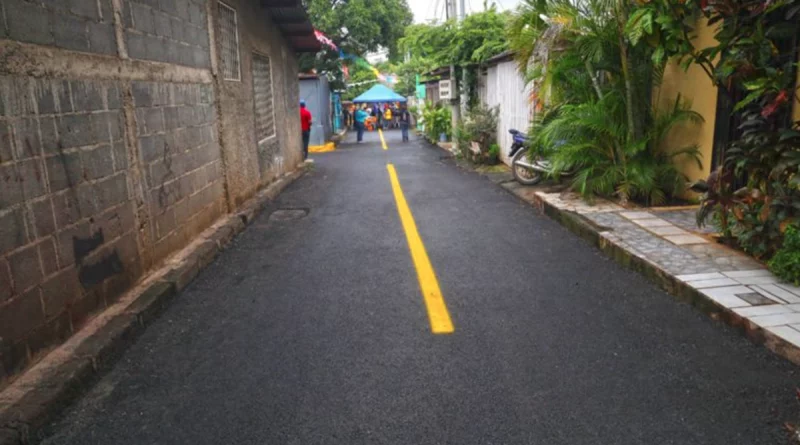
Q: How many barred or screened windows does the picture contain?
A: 2